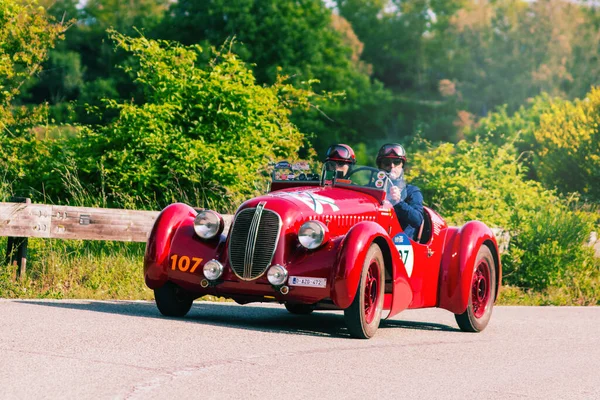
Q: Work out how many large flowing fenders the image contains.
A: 3